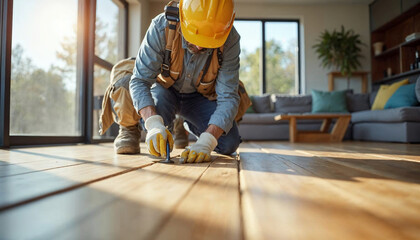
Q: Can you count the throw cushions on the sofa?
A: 3